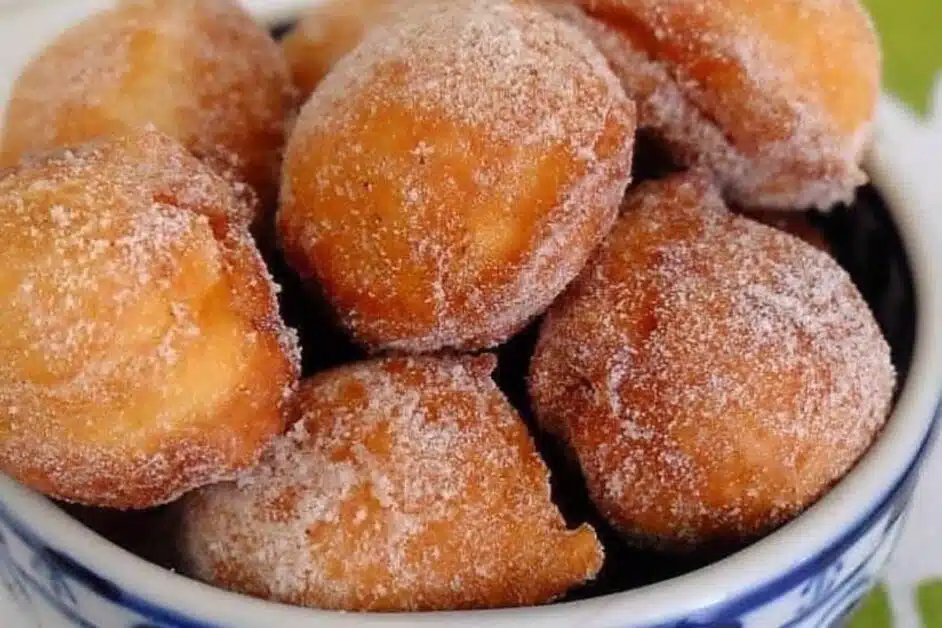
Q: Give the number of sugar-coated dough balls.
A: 7